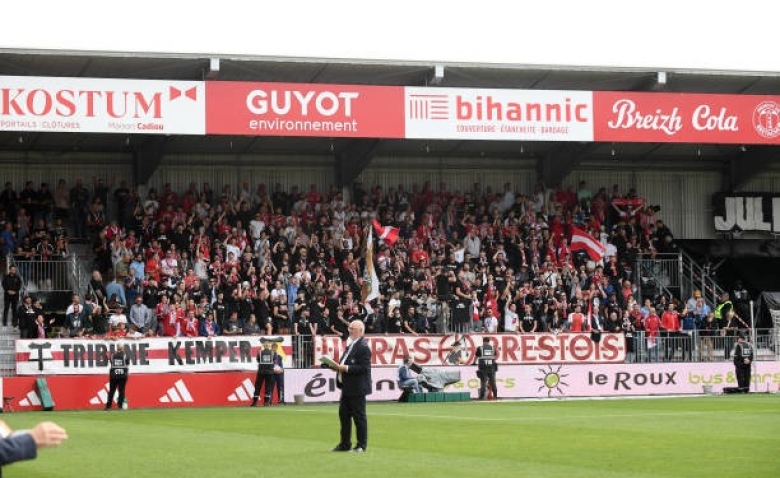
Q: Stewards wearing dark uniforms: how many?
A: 4